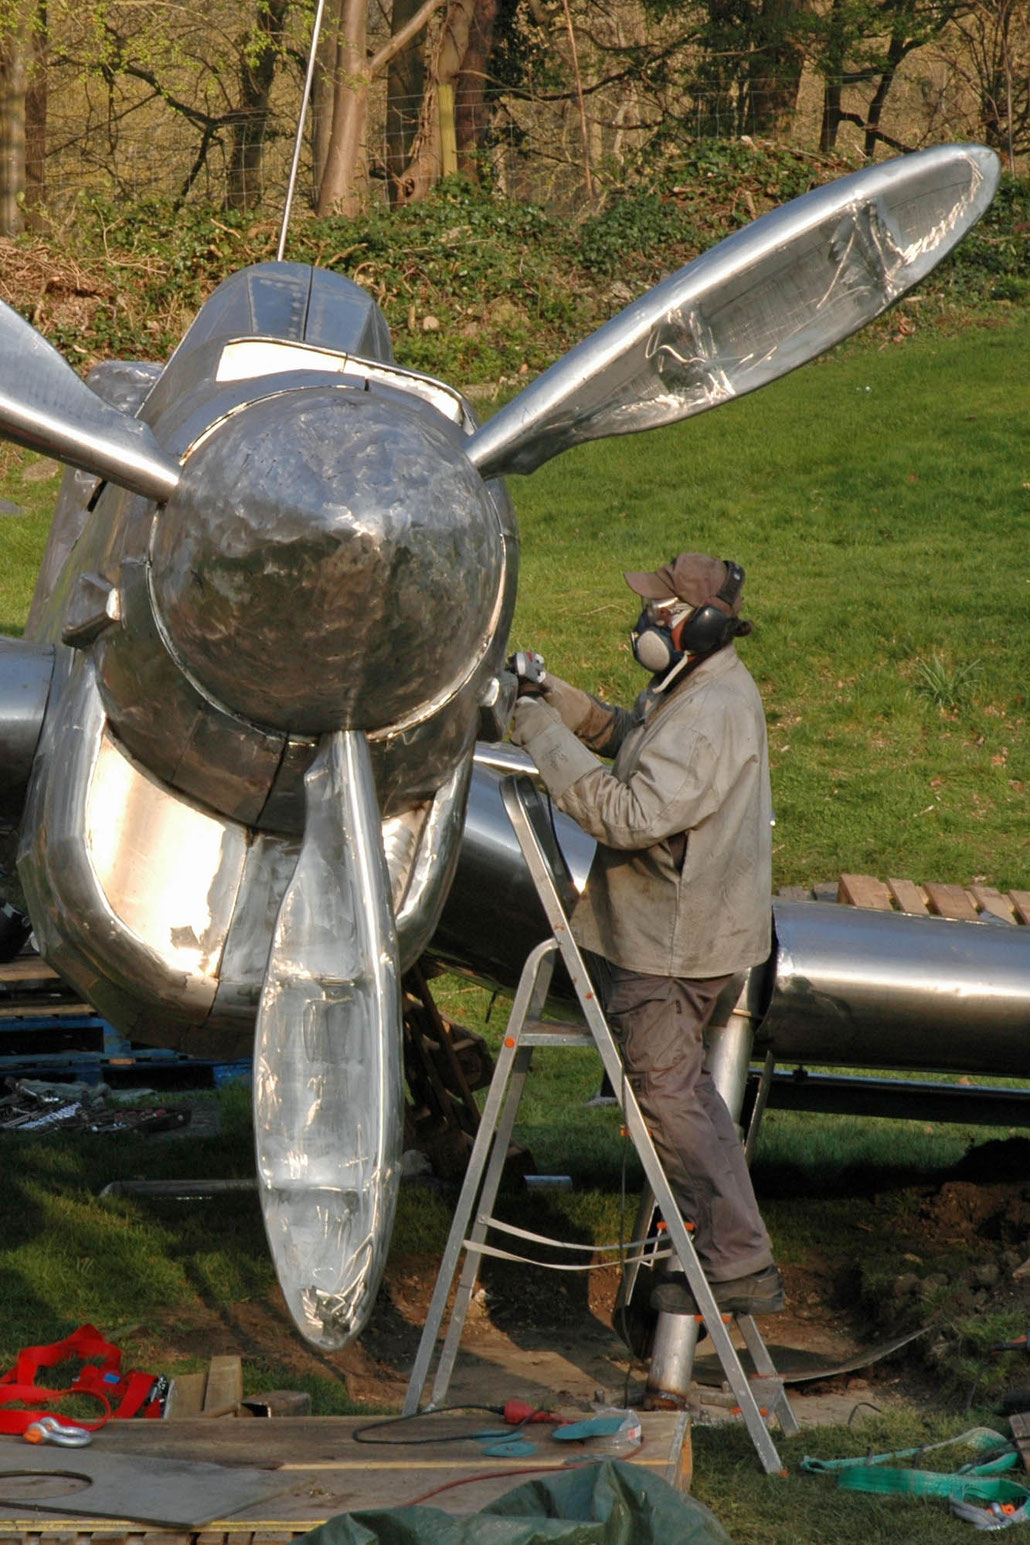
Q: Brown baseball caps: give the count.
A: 1